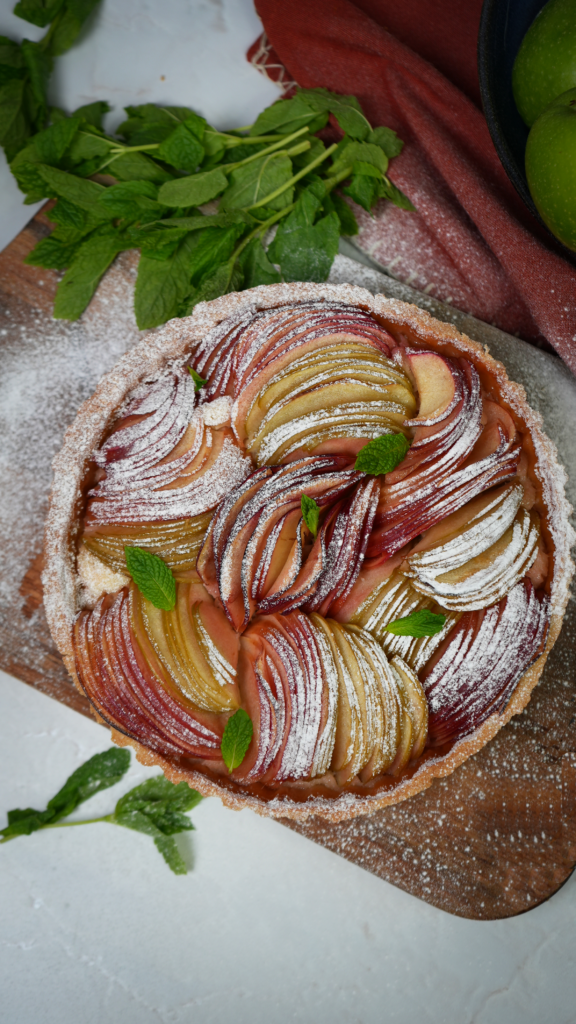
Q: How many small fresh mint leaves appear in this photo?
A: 6